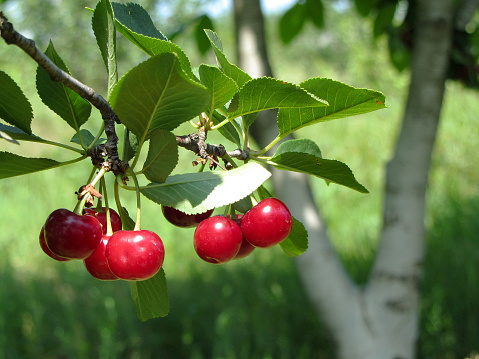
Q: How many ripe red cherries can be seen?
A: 9